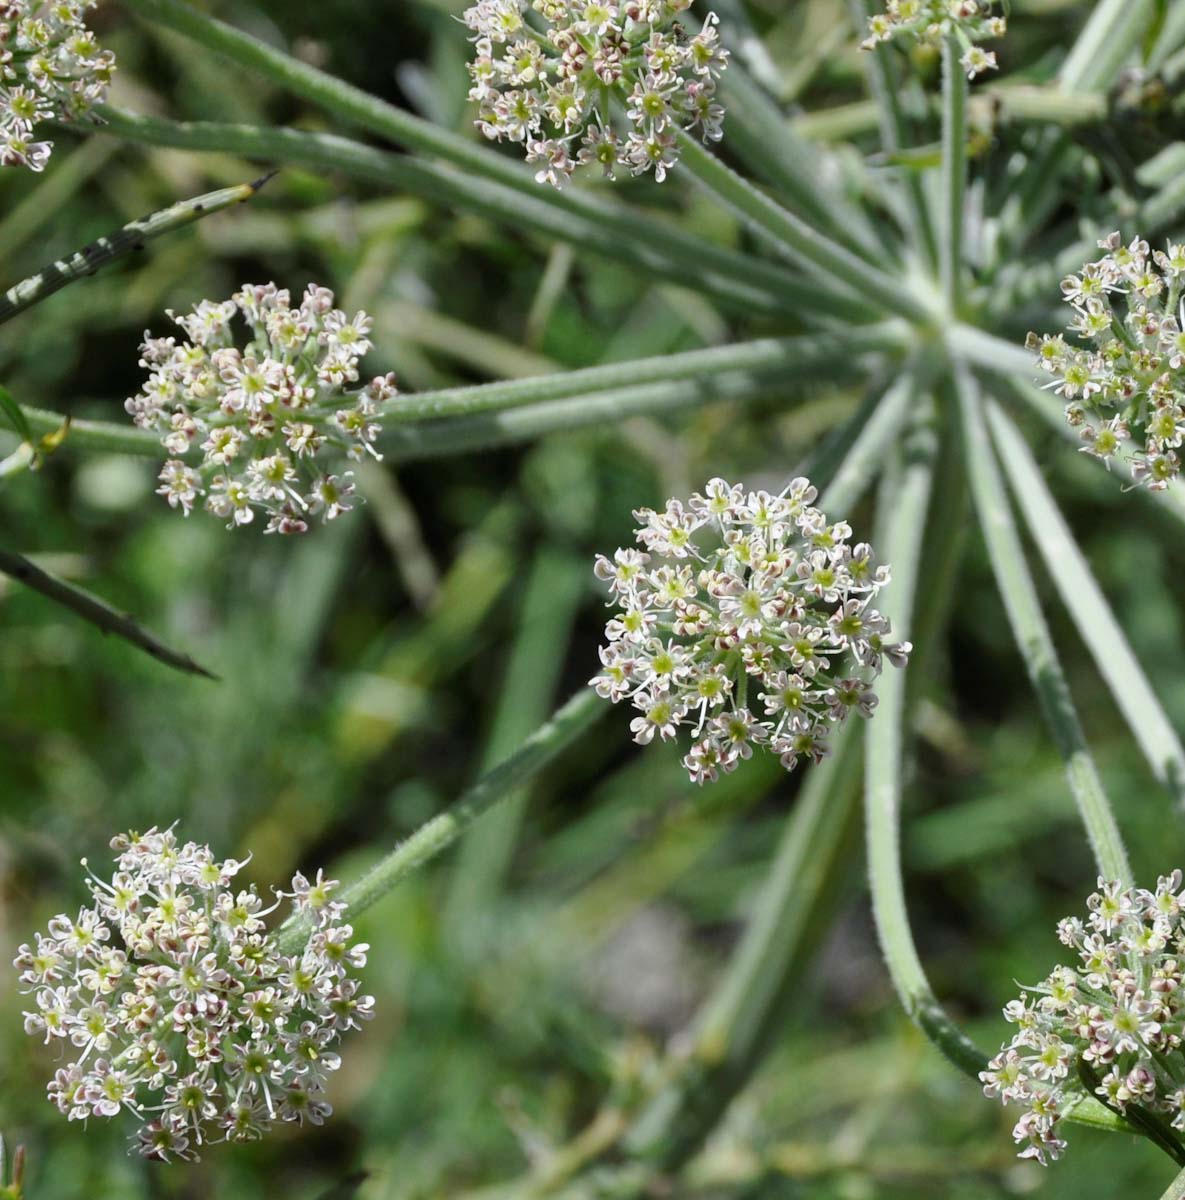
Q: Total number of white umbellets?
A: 8